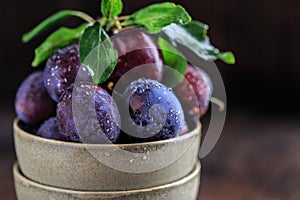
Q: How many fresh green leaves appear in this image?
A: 7